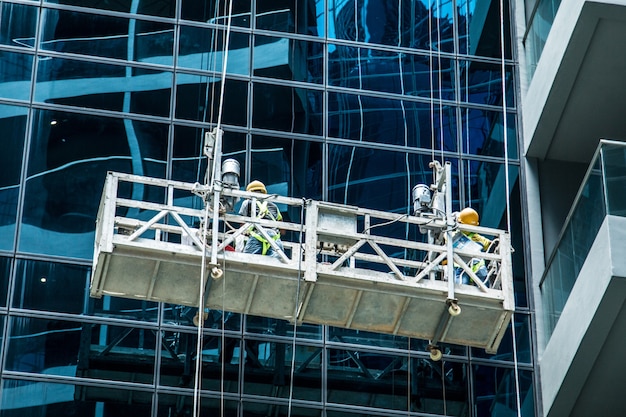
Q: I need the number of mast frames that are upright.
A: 2